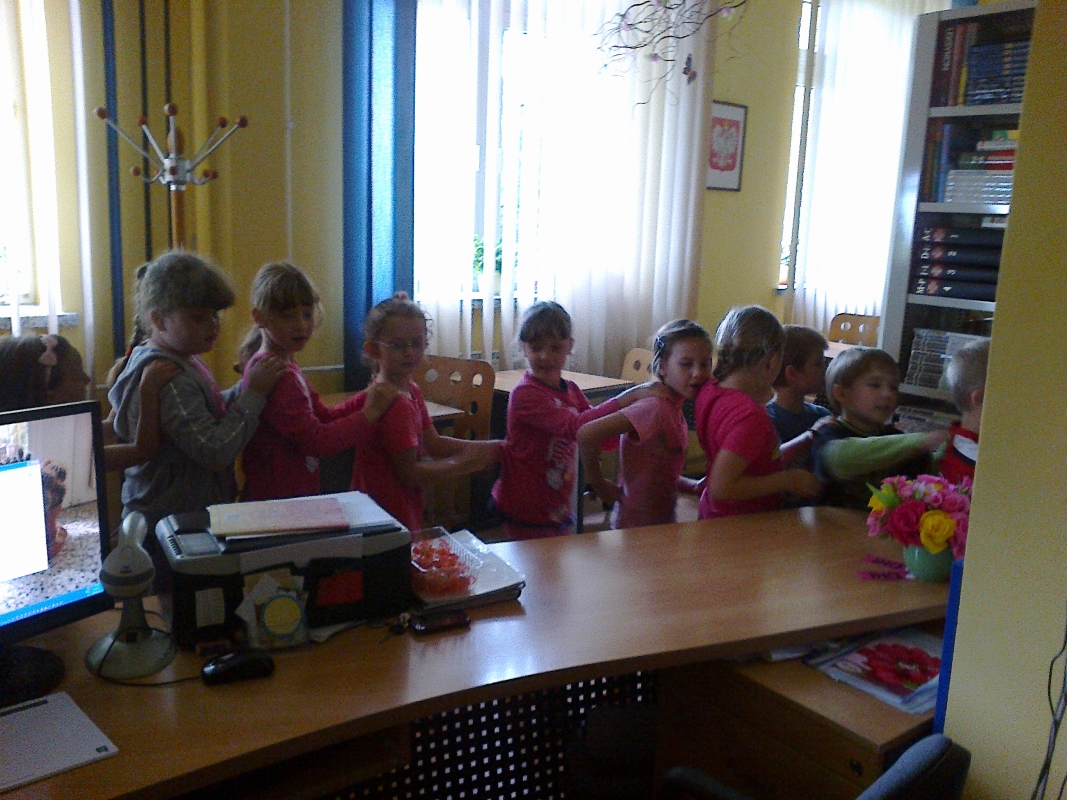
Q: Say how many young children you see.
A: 10